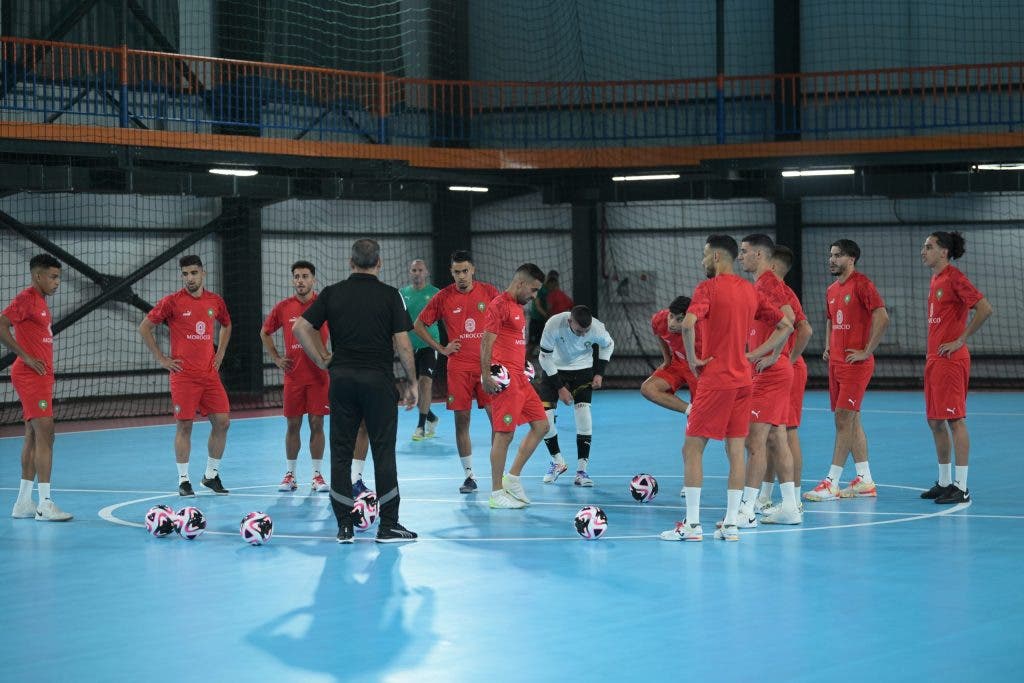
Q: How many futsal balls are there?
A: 8